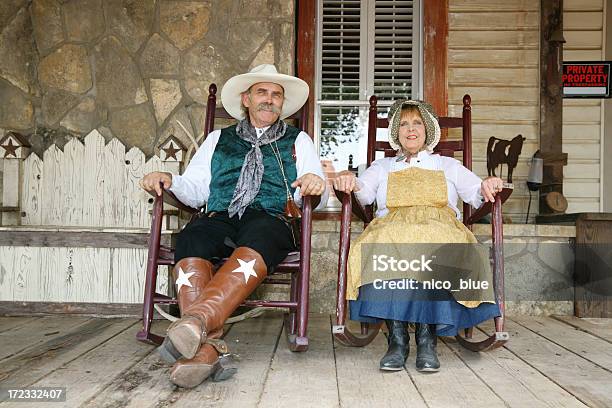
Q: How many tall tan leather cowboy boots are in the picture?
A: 2